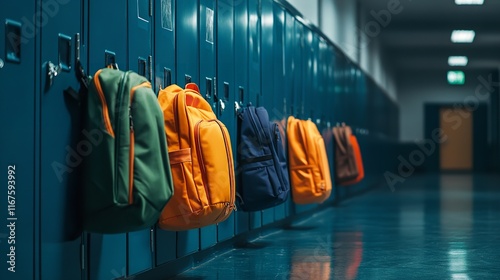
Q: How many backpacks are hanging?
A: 6